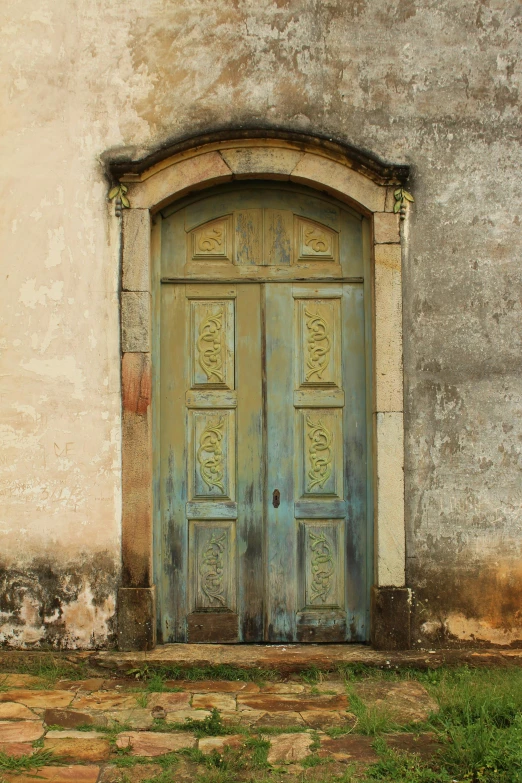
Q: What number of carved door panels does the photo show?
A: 8